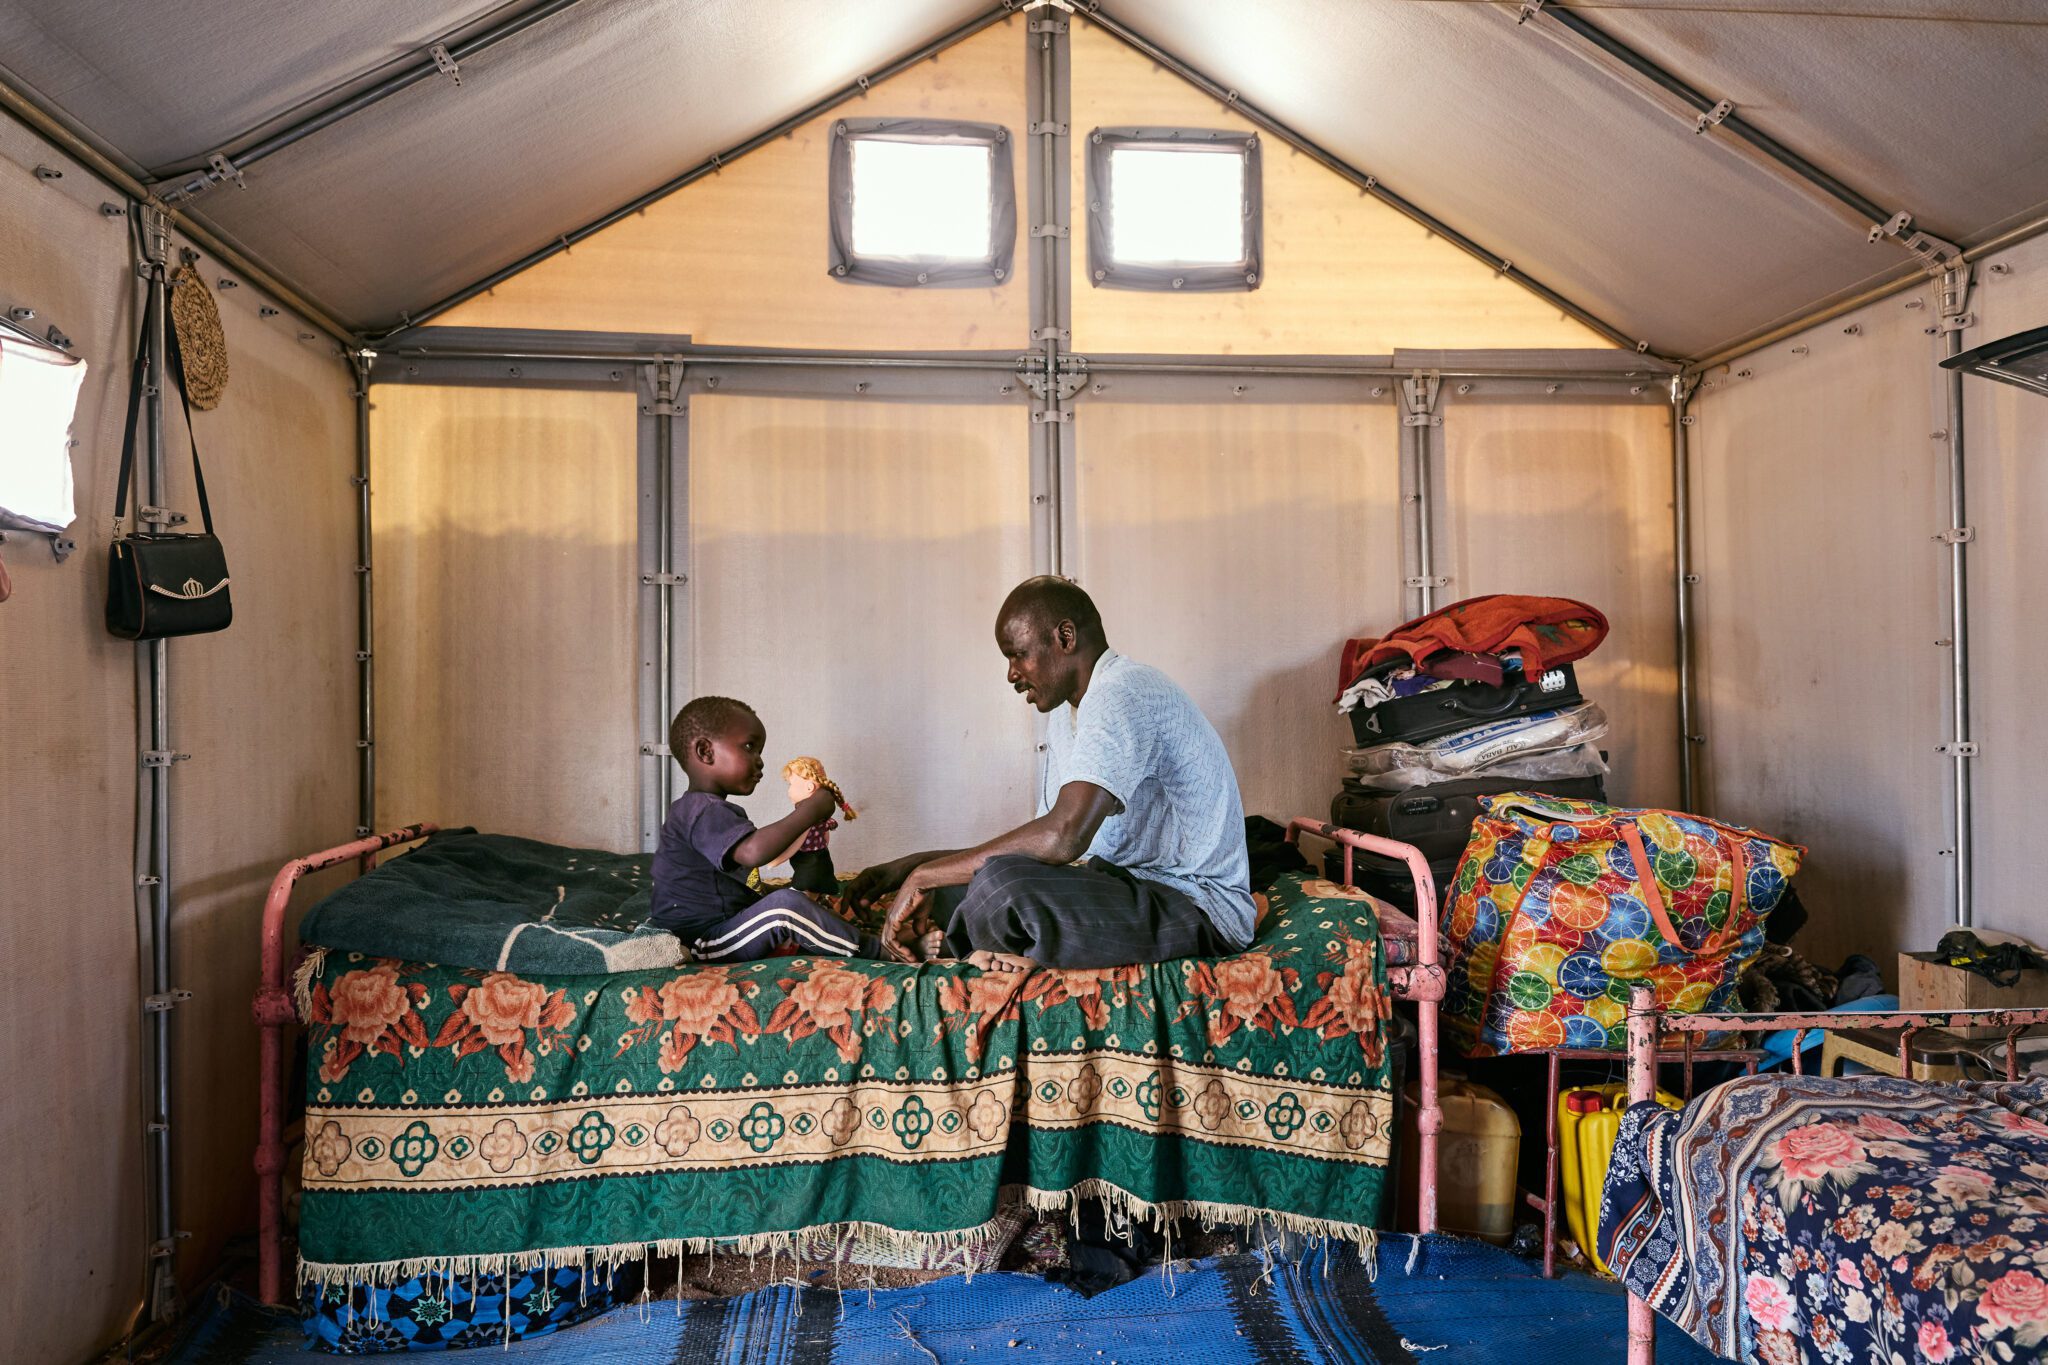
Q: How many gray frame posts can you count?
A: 7